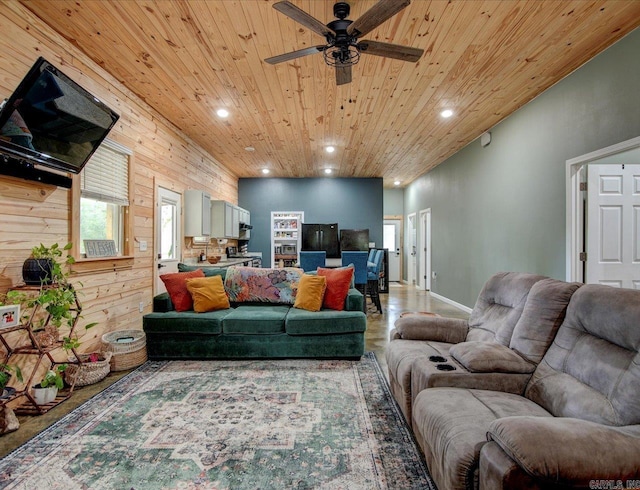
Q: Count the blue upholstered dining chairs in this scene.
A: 4